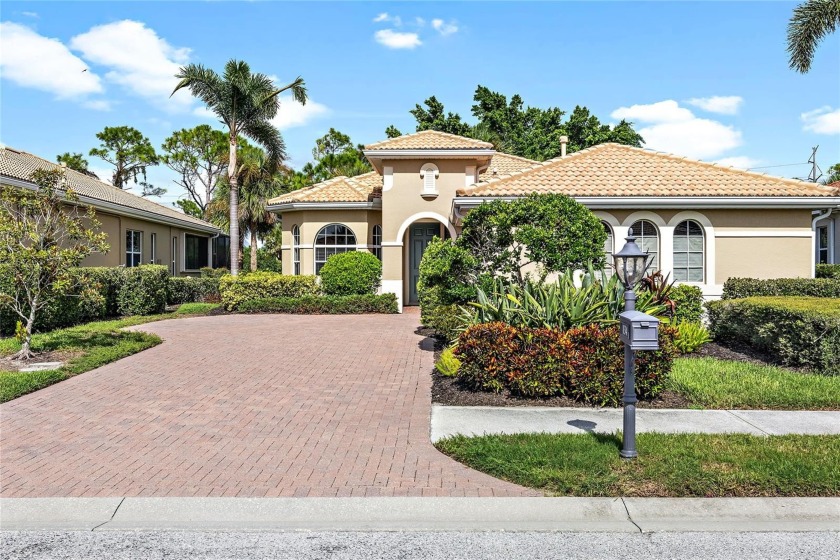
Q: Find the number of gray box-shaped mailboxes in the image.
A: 1